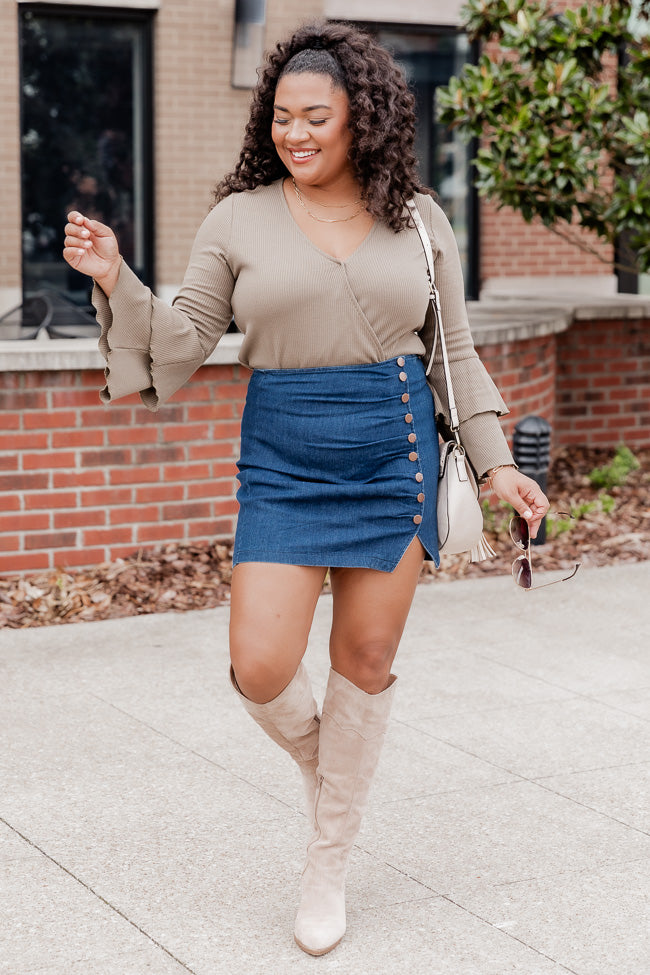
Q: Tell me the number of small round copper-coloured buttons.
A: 9